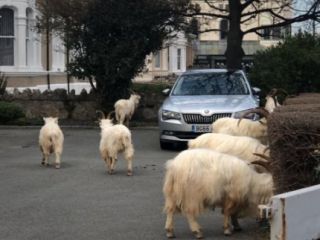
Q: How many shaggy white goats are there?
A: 7